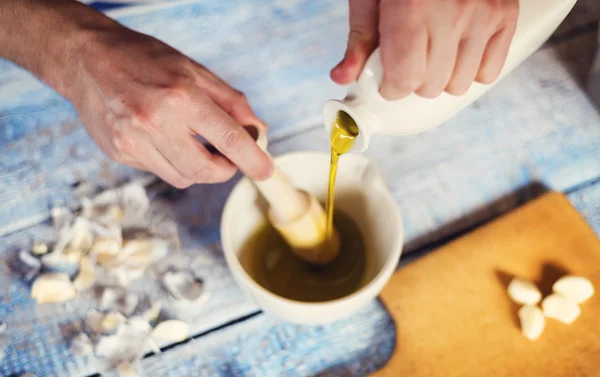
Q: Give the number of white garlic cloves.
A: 4